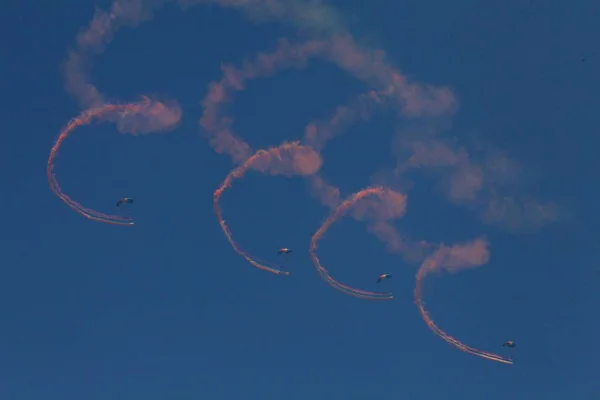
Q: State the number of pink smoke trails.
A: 4